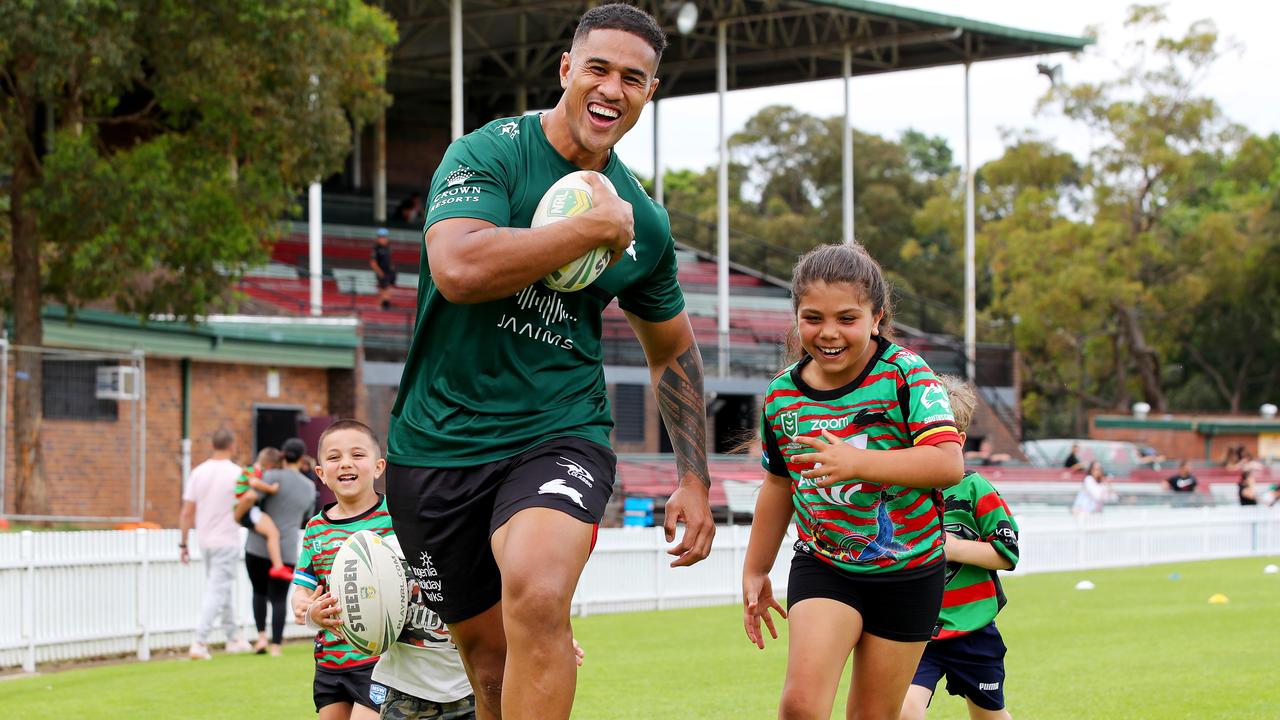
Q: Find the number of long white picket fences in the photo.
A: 1